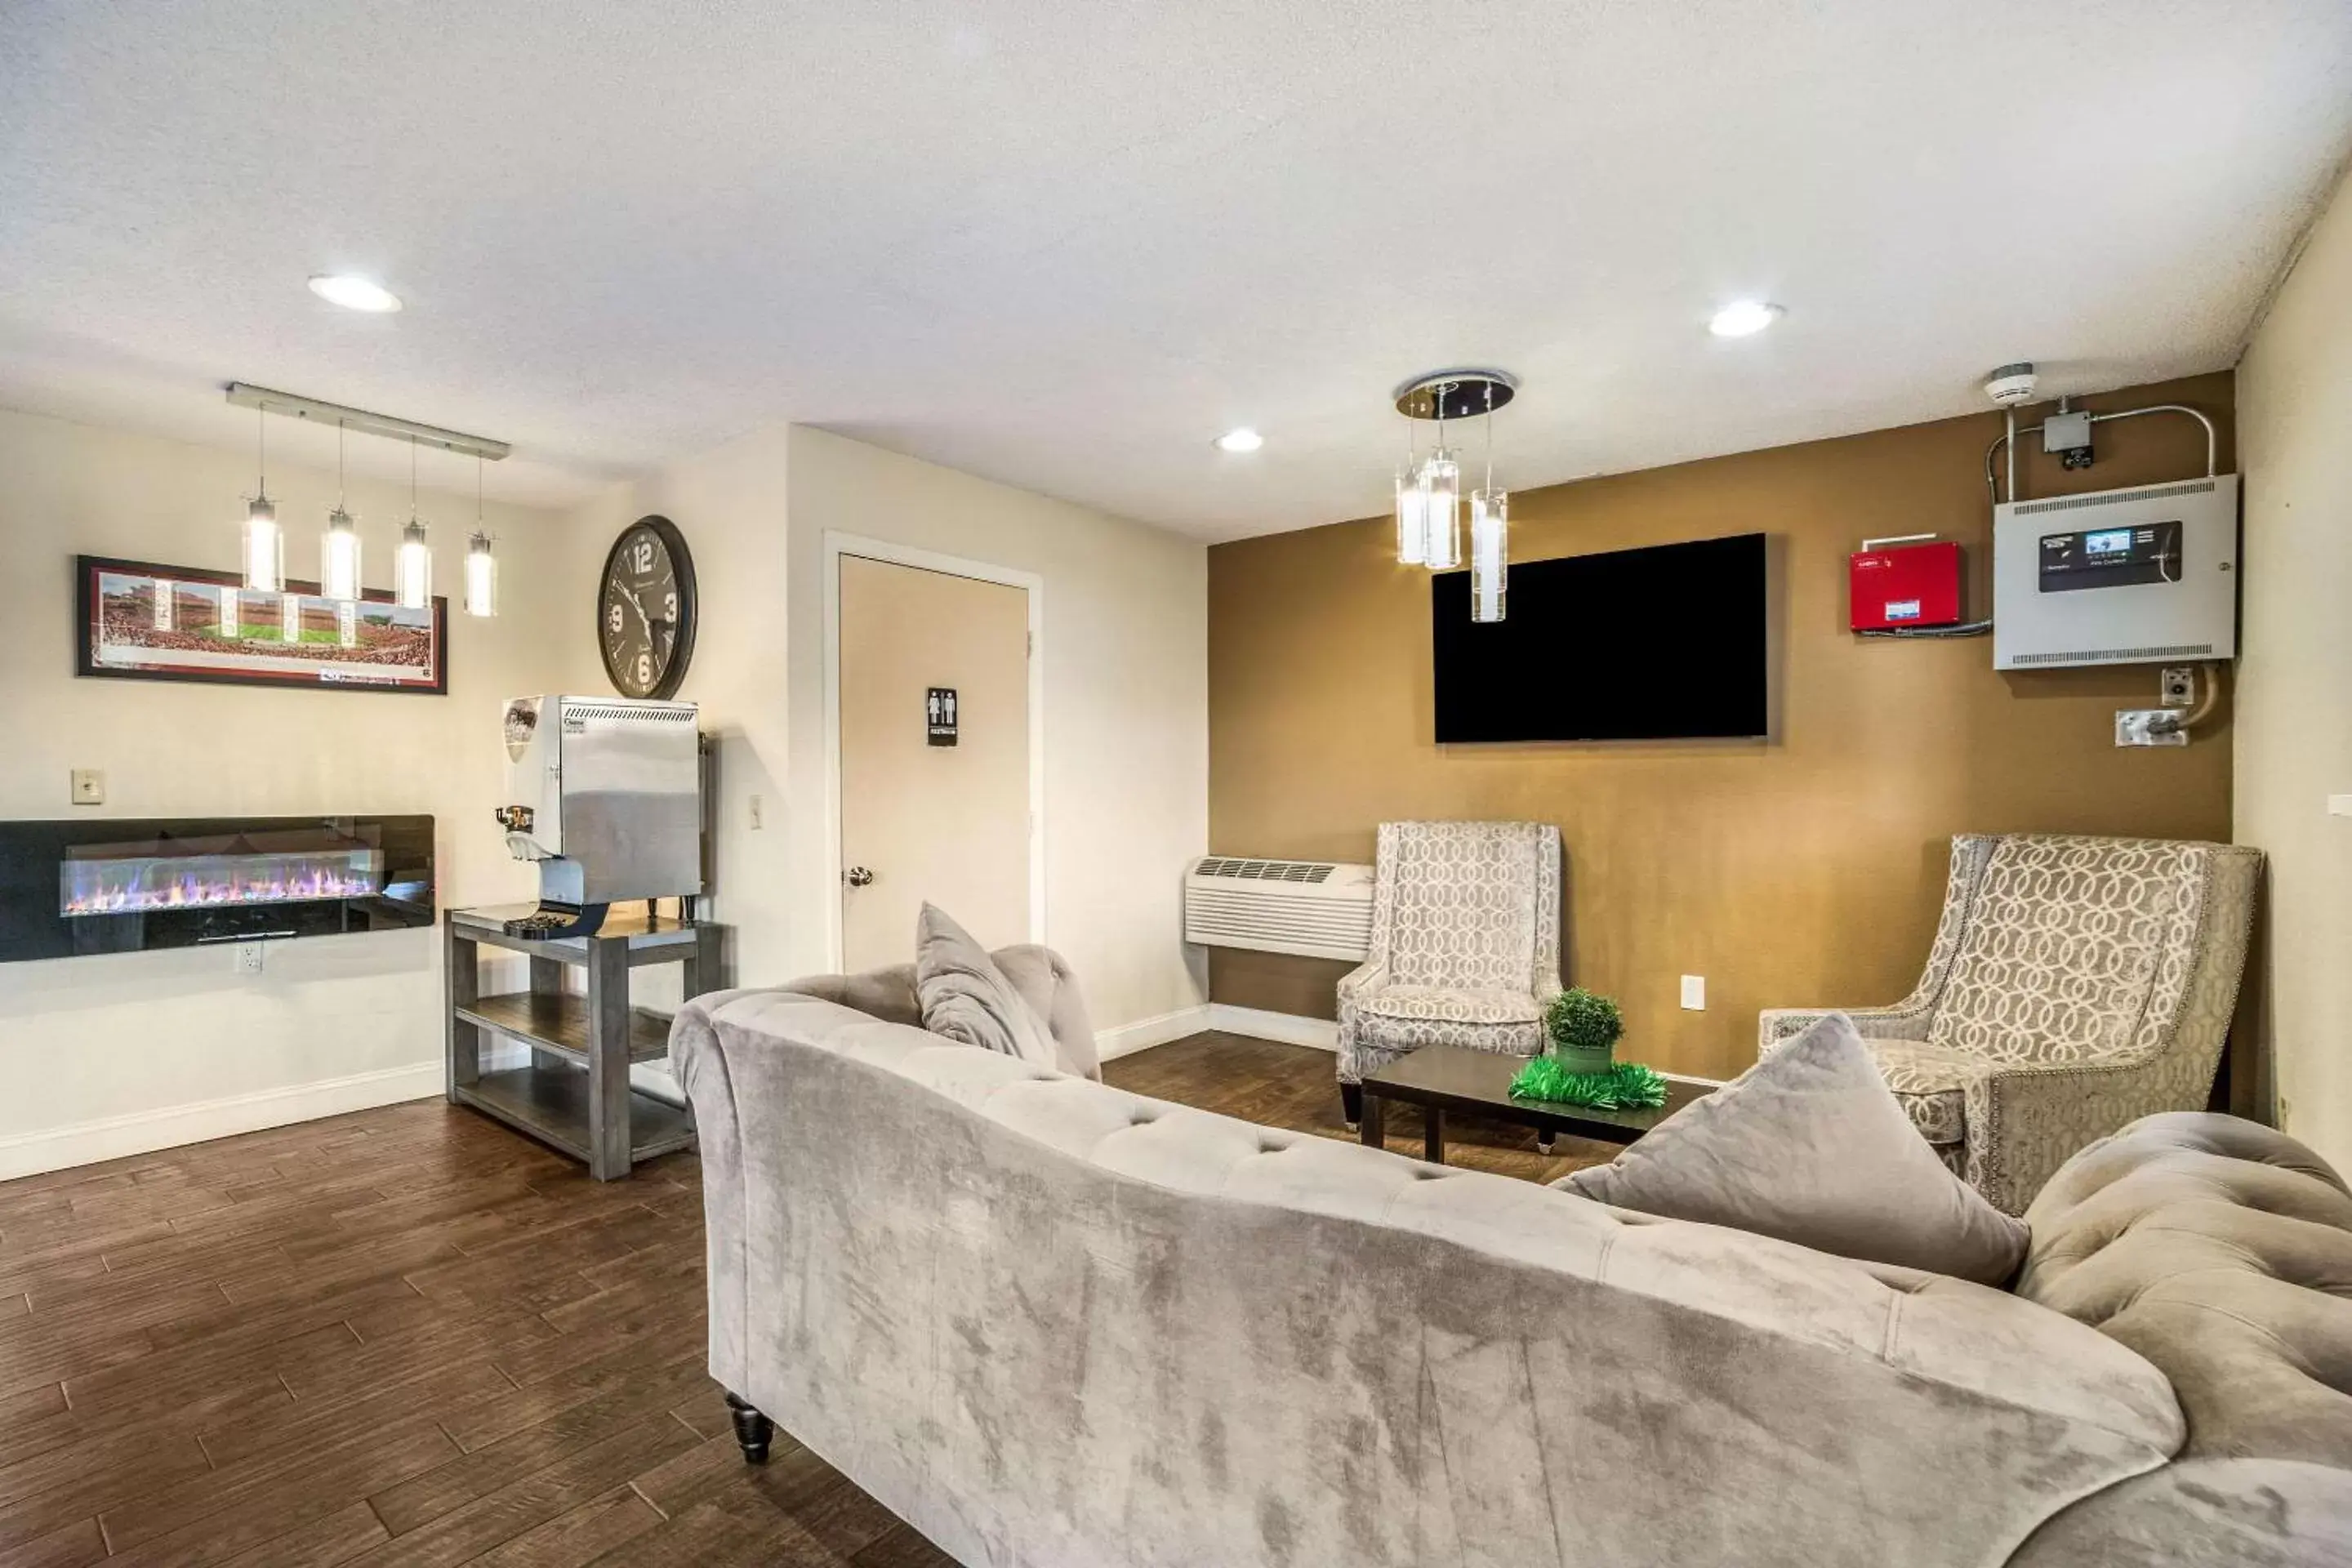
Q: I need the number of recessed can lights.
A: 3